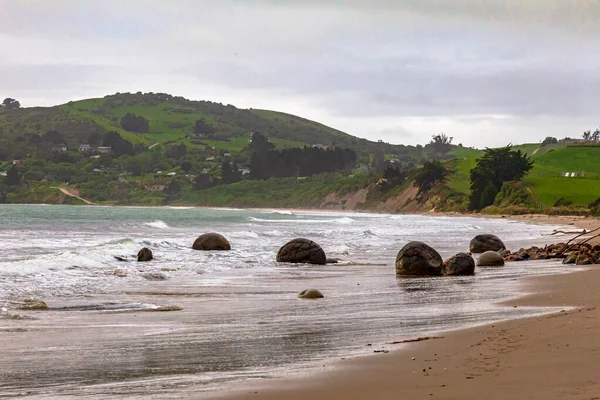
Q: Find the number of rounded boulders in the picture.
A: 8